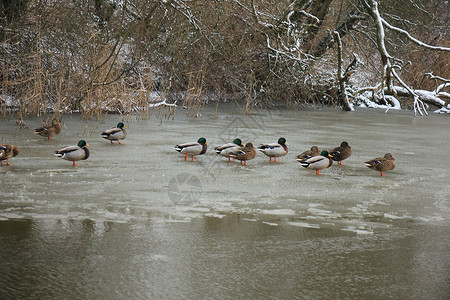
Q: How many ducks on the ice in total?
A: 12